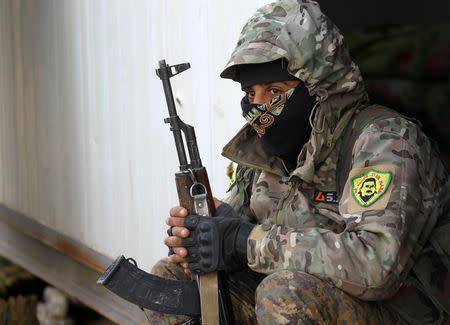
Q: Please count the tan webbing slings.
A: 1